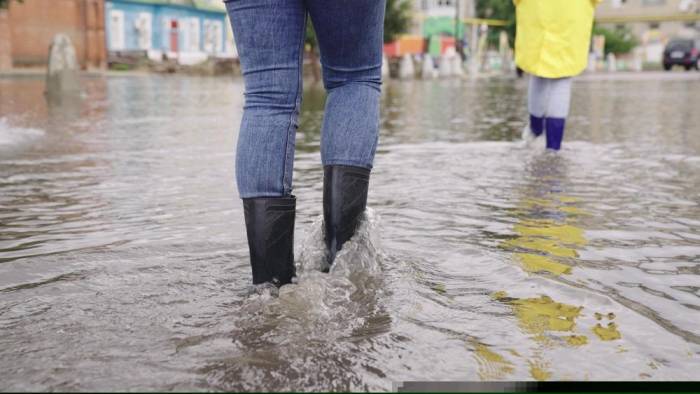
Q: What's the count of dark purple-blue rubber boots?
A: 2